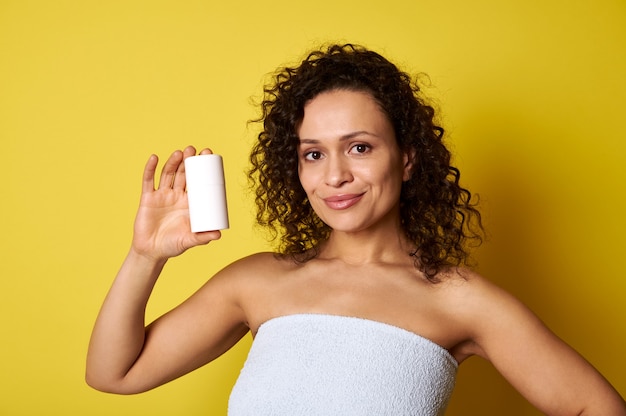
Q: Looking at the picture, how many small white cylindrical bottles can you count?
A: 1